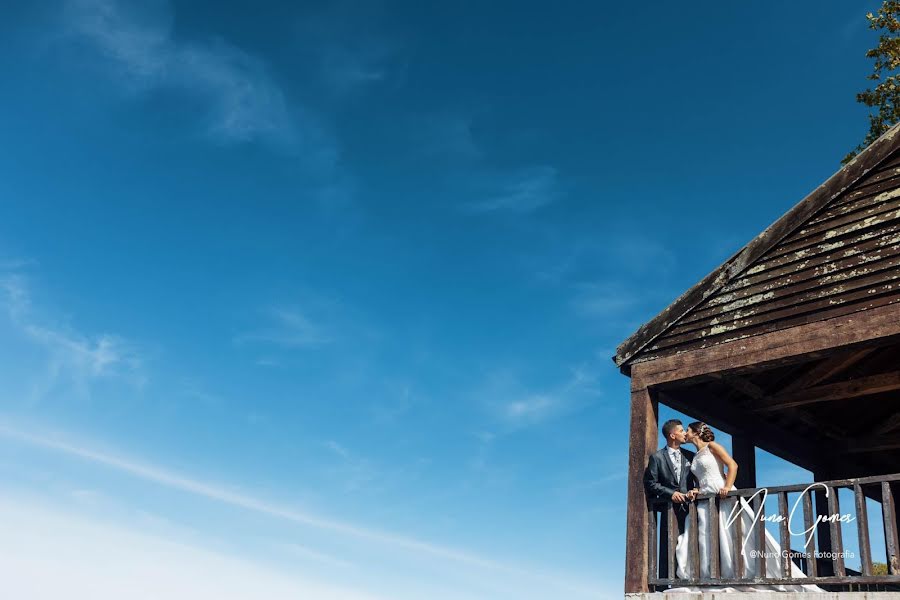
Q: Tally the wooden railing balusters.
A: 11